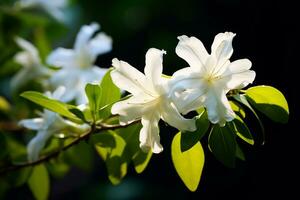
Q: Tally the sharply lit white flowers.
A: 2